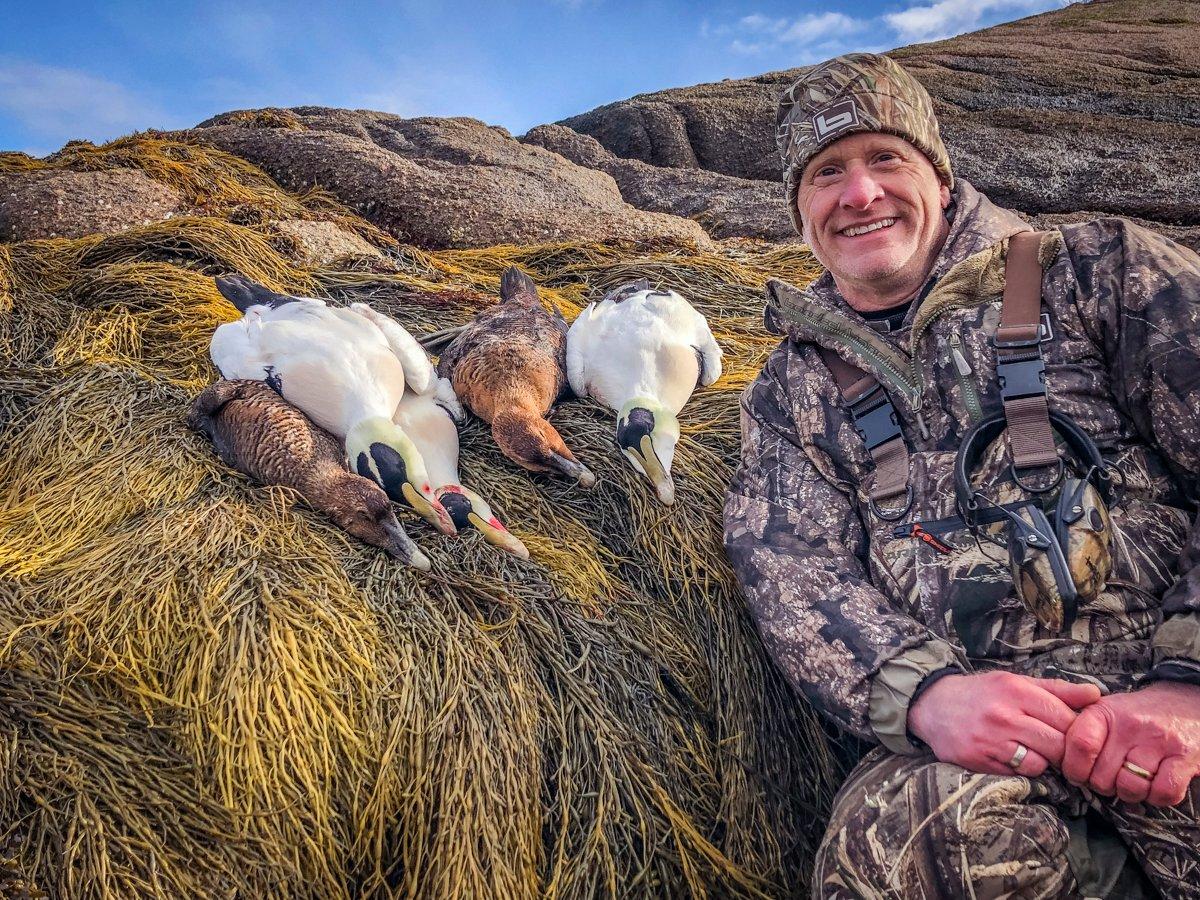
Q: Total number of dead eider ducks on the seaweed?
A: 5